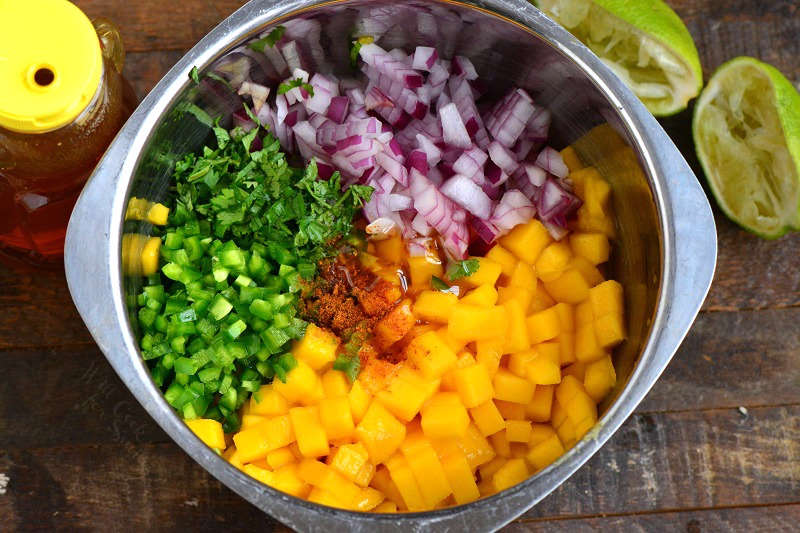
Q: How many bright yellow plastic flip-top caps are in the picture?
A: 1